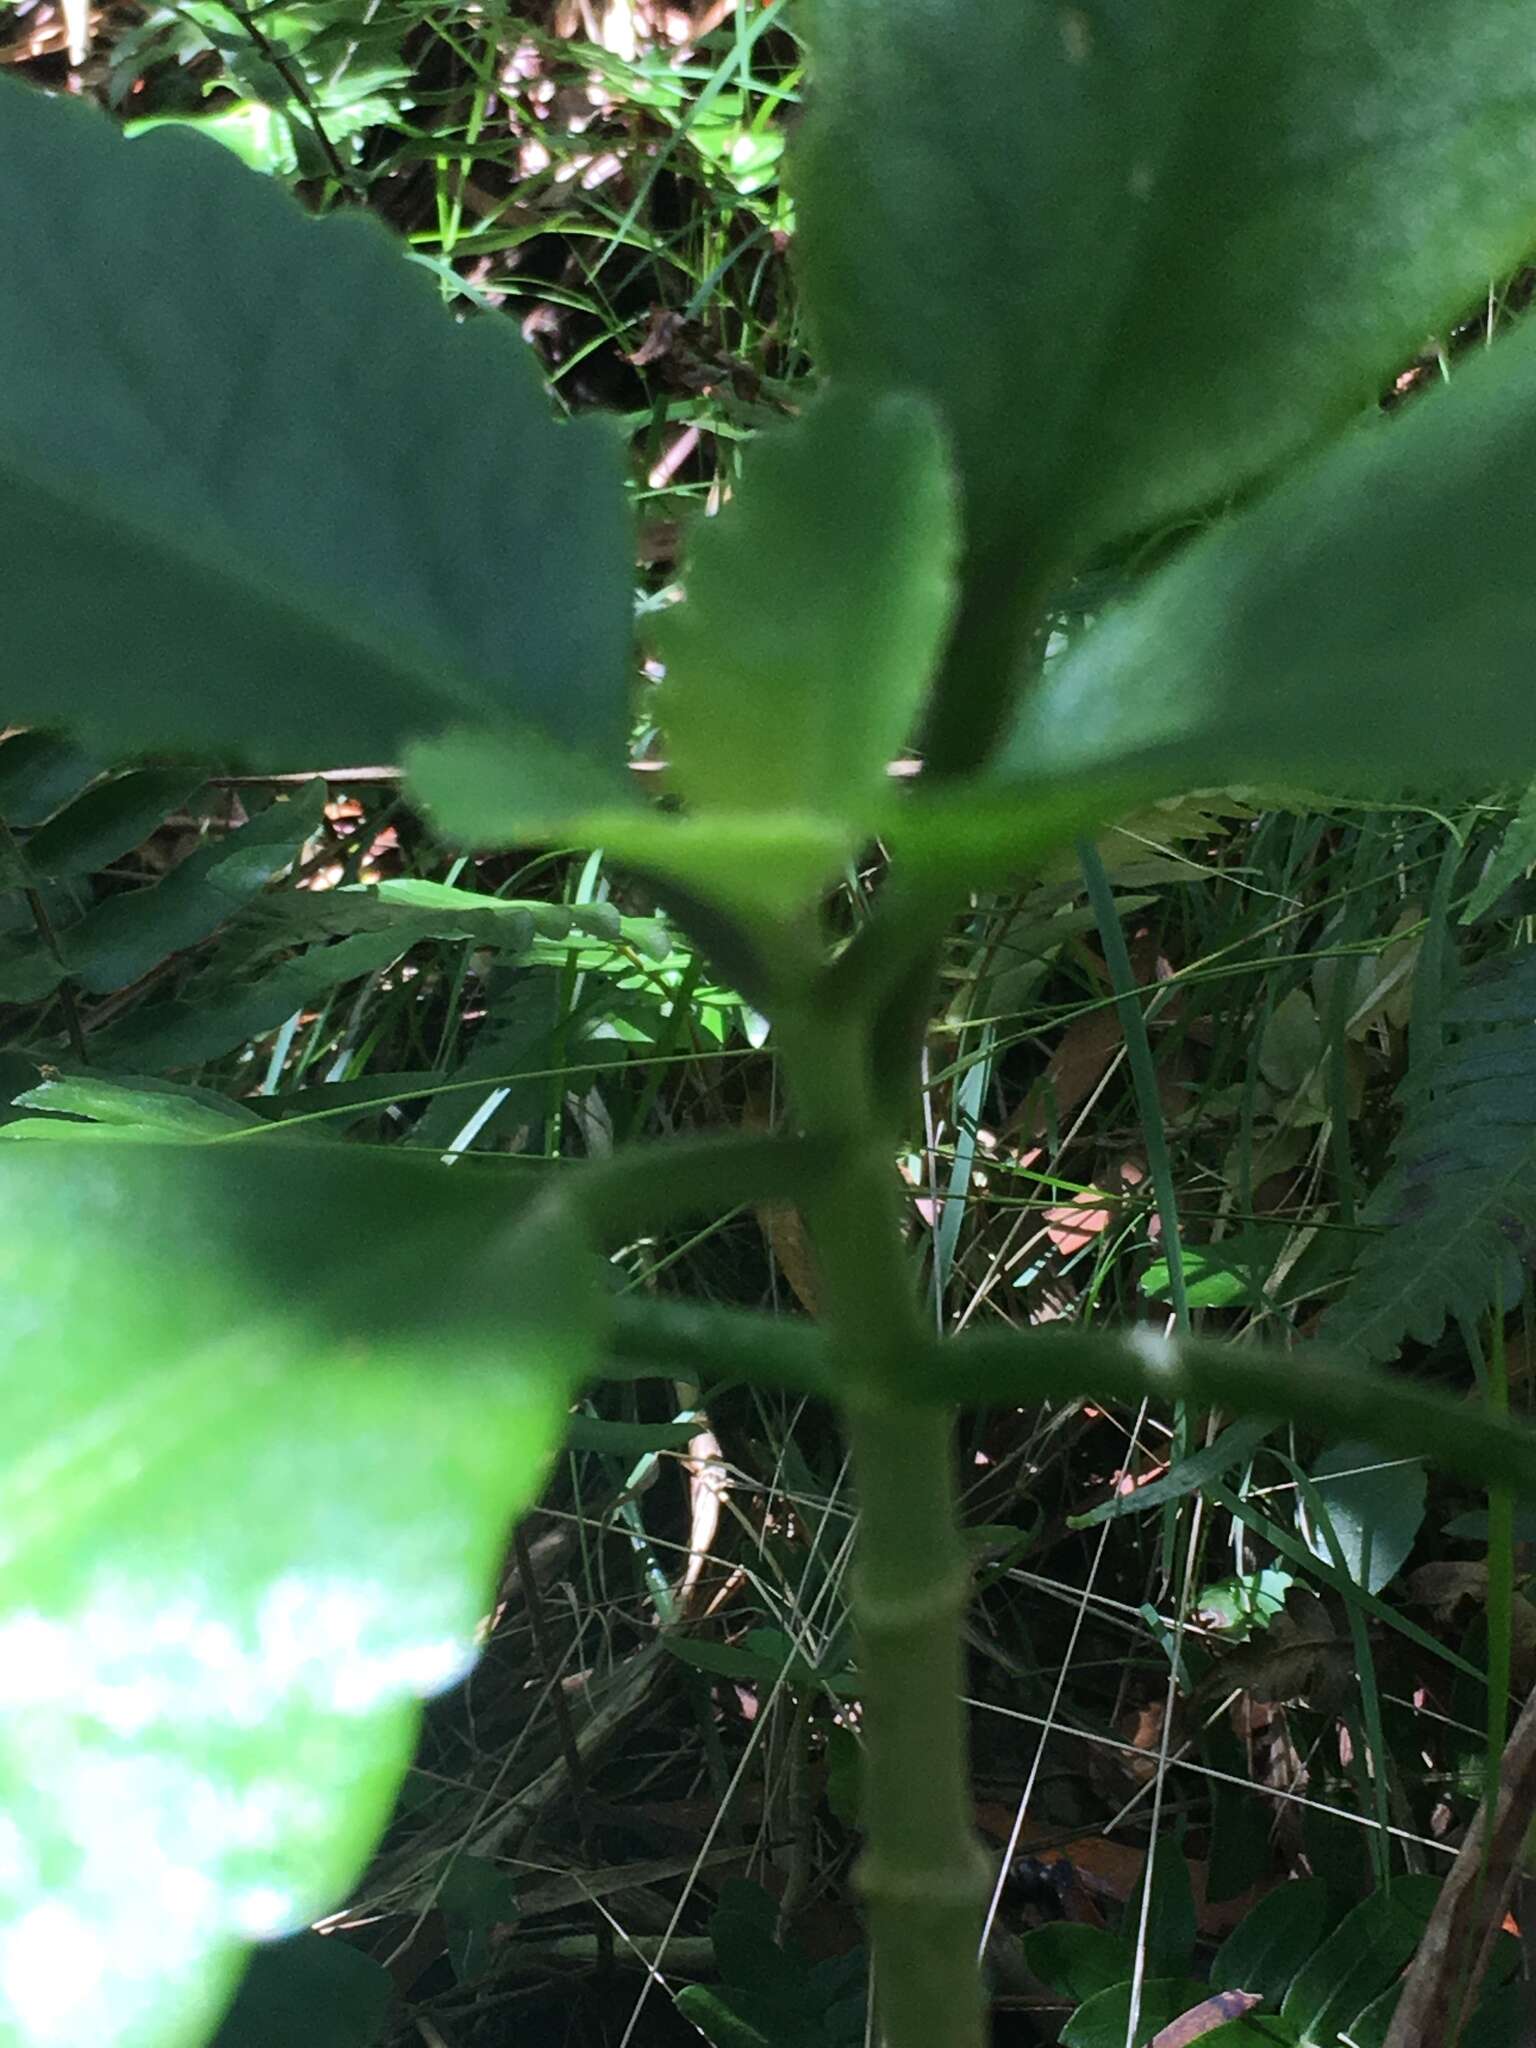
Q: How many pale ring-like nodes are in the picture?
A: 2